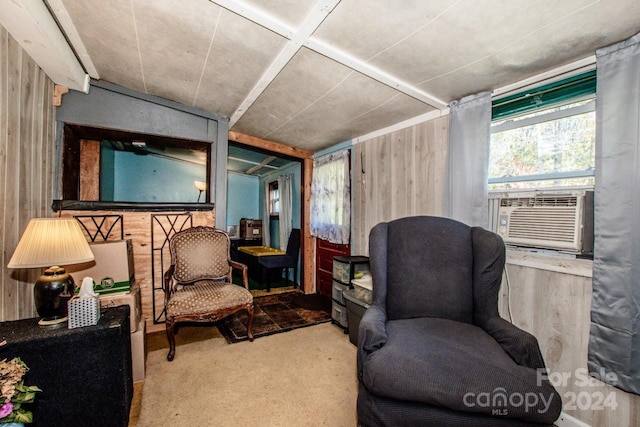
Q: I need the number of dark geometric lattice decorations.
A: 2